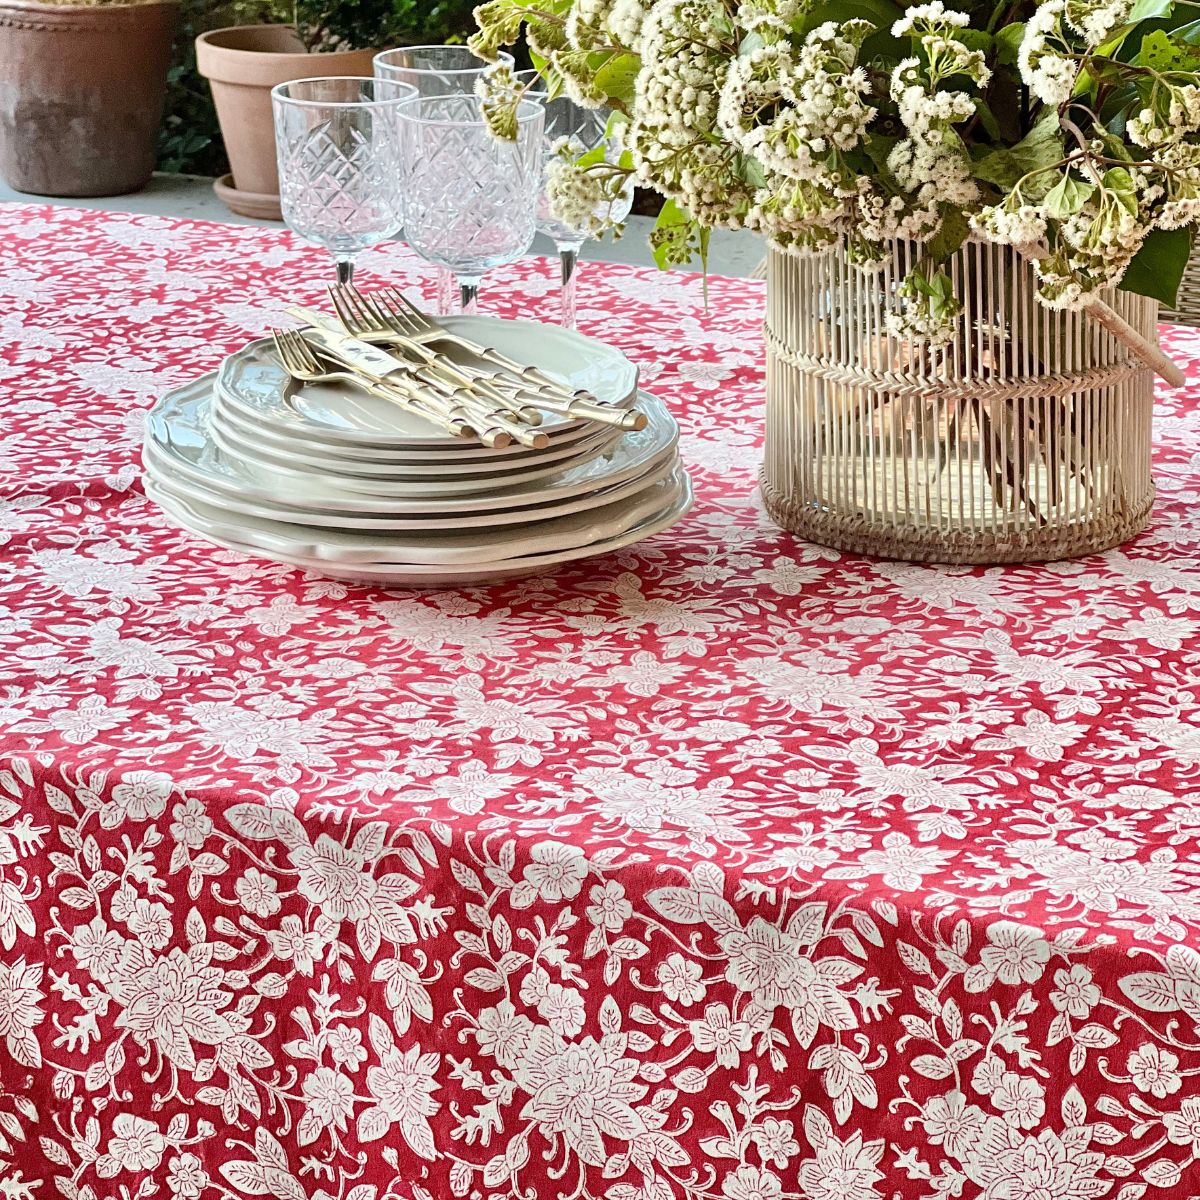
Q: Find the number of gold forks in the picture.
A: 3